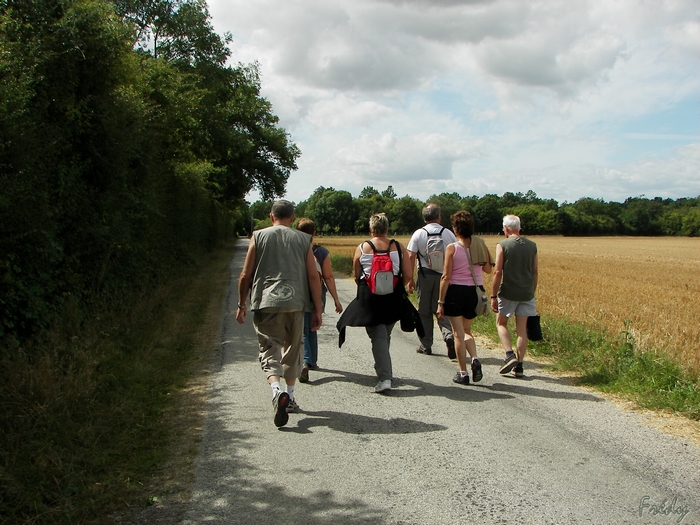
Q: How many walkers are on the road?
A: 6